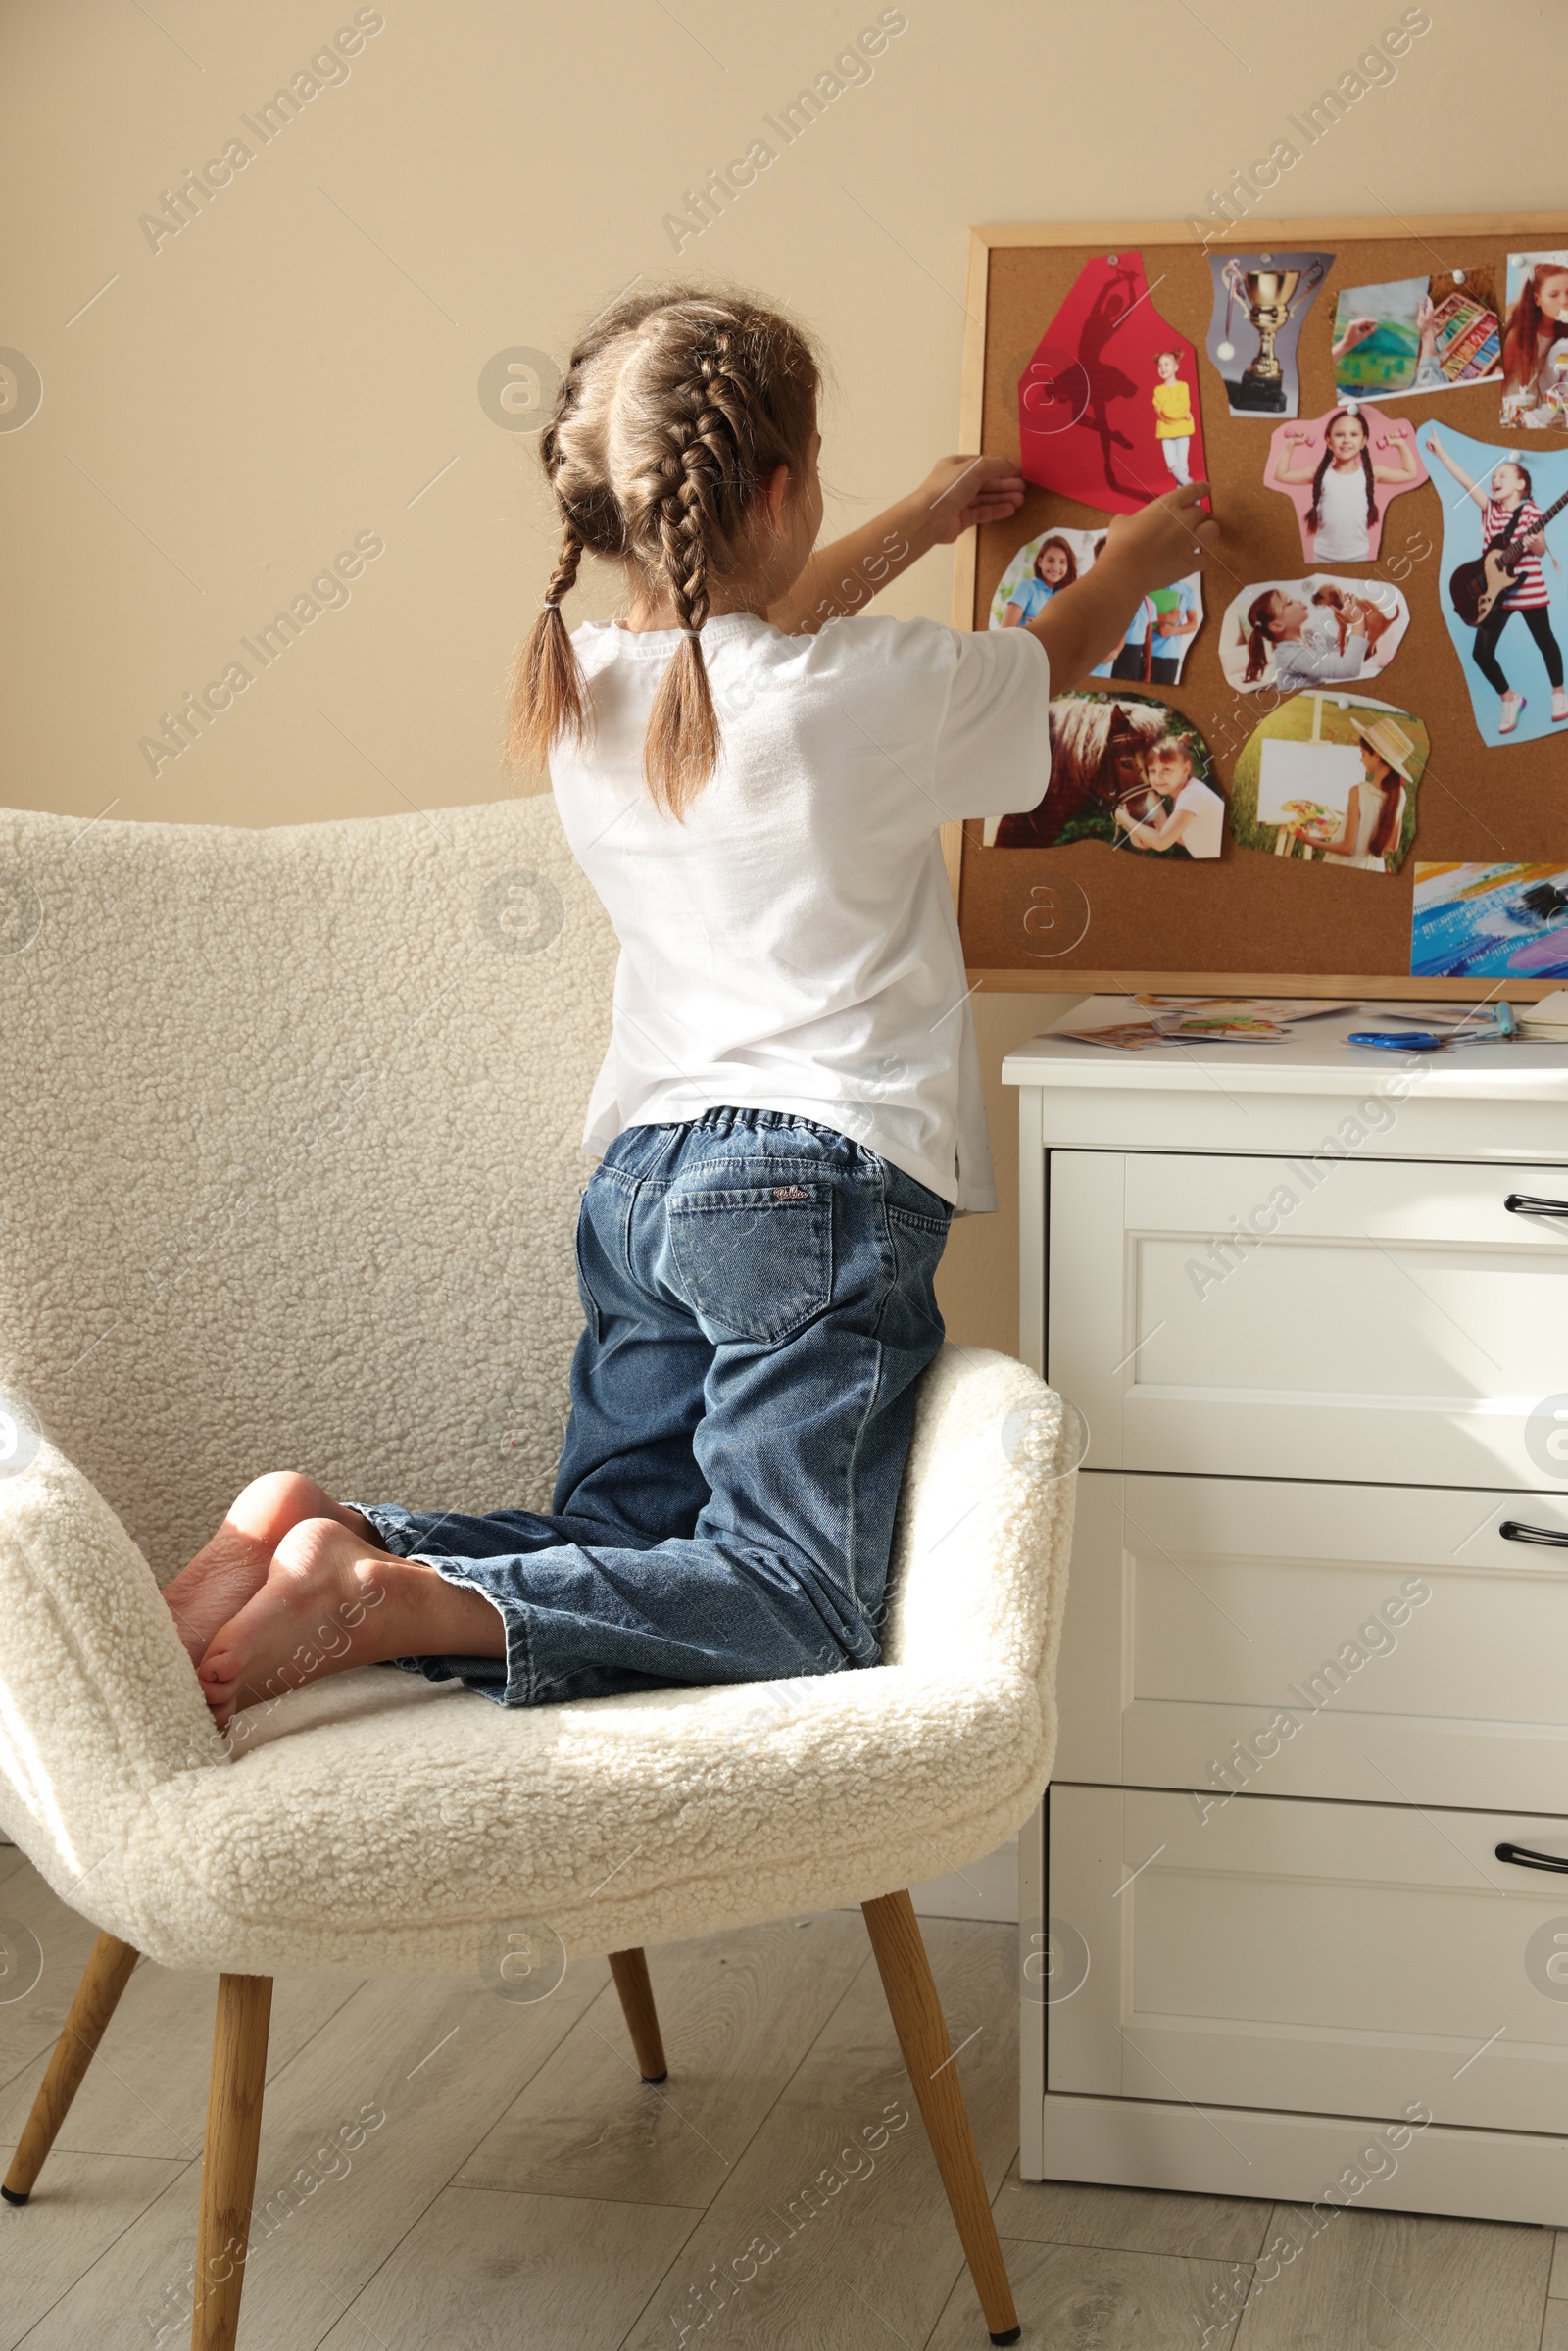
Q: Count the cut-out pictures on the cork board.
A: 11